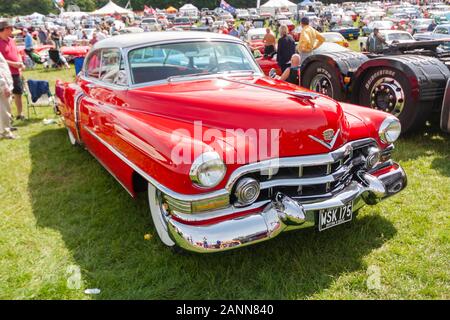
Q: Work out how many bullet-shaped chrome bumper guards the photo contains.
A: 2